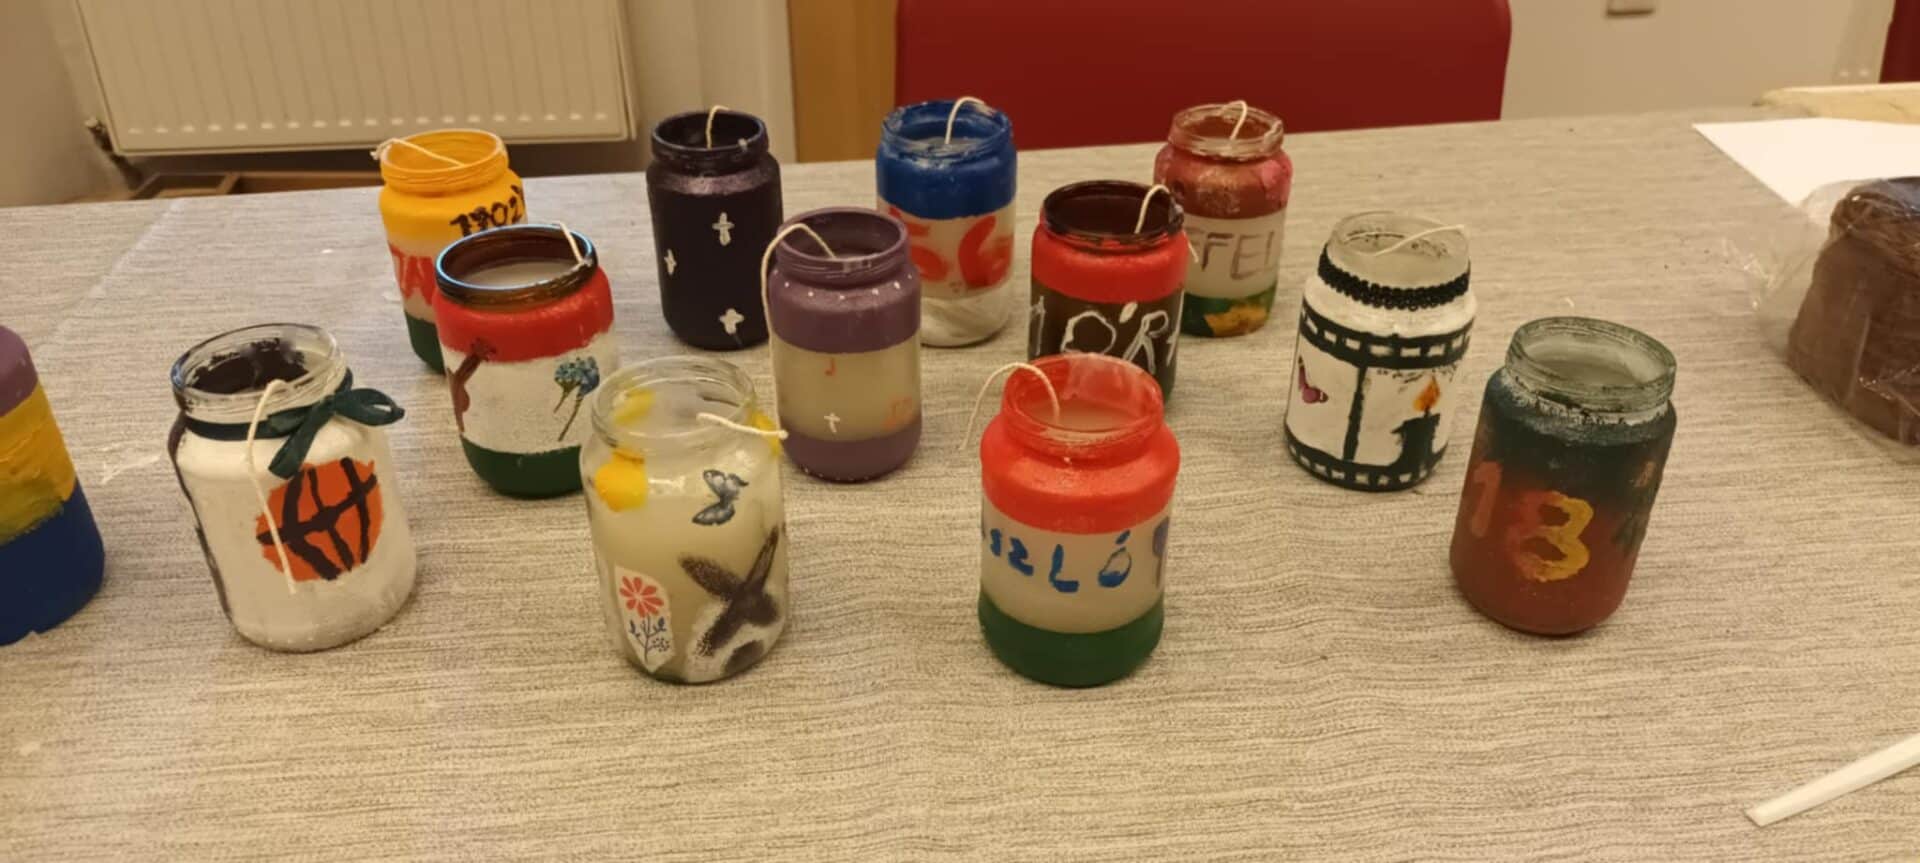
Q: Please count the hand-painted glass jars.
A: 13